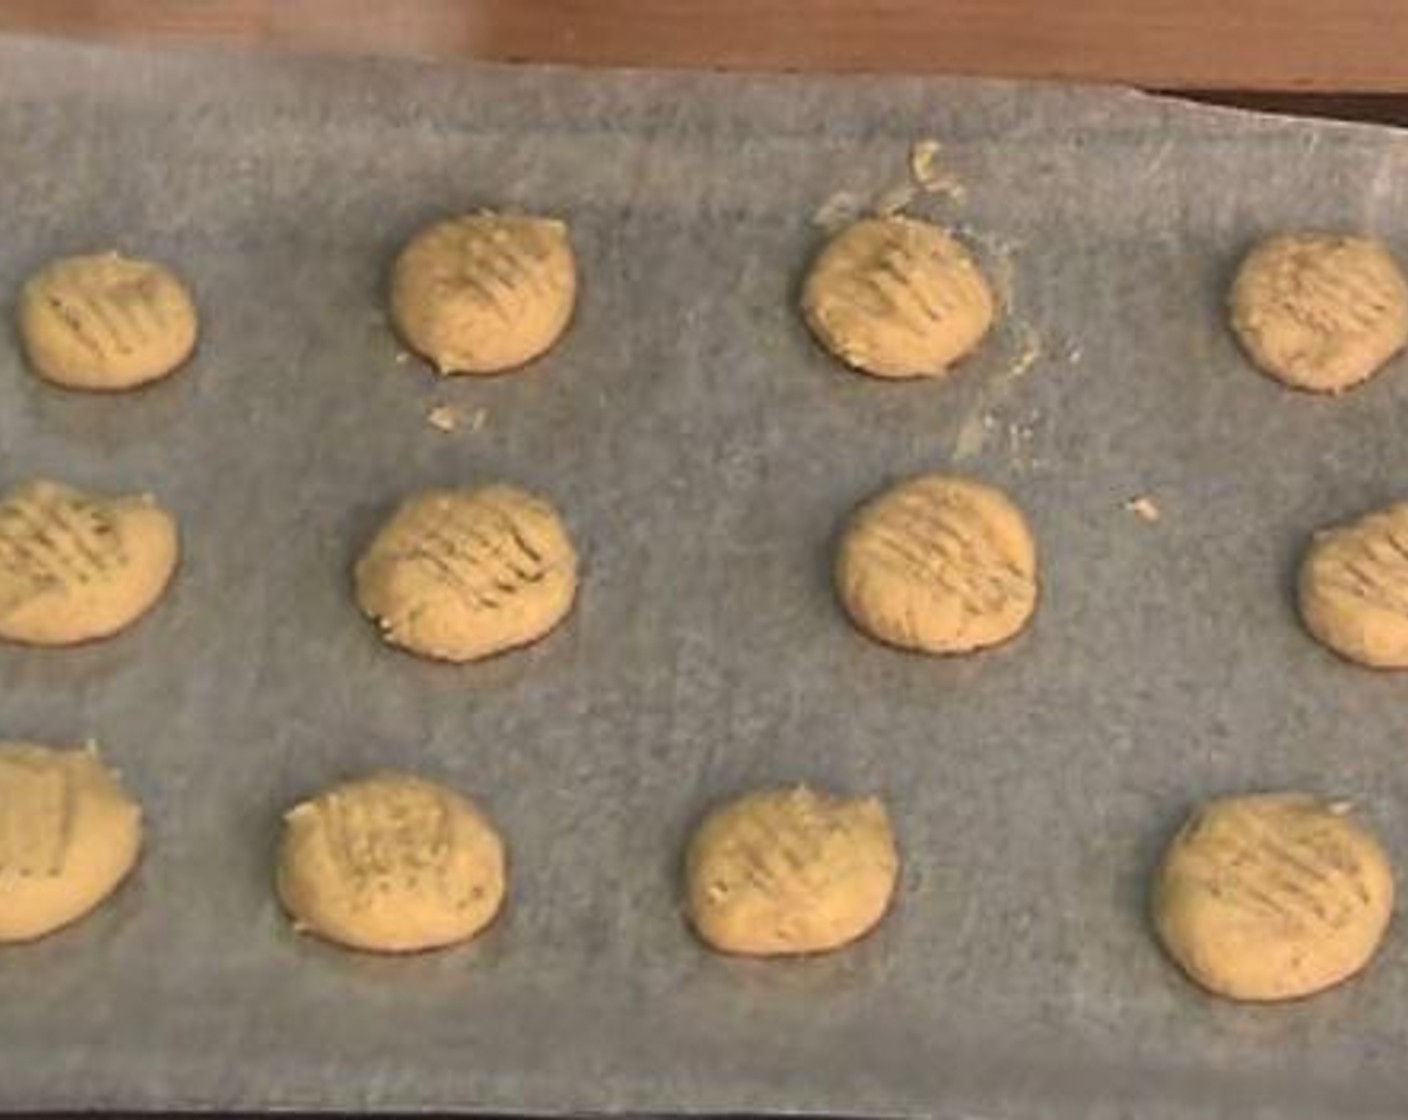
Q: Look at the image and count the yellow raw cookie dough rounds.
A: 12